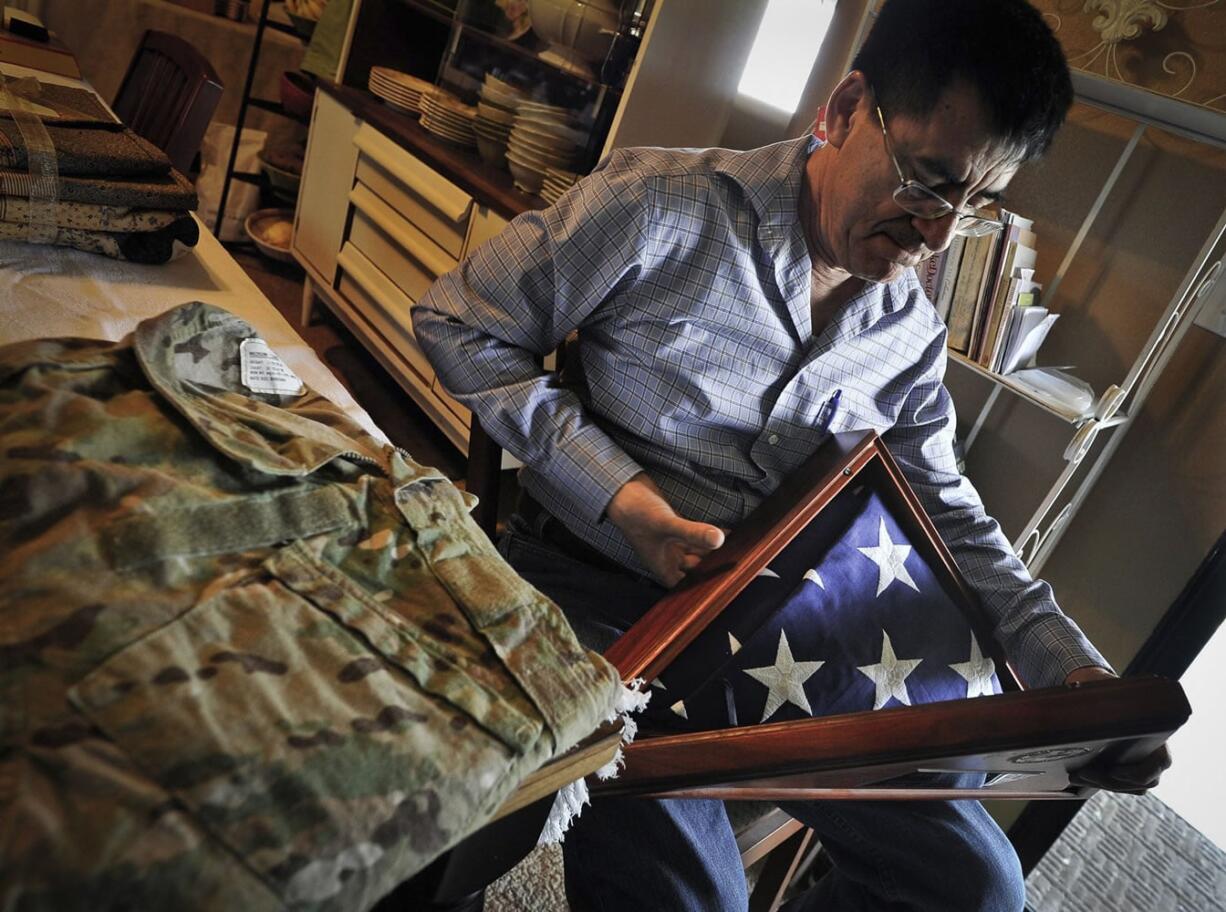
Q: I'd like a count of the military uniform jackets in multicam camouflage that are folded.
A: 1